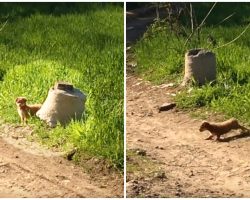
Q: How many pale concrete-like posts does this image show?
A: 2